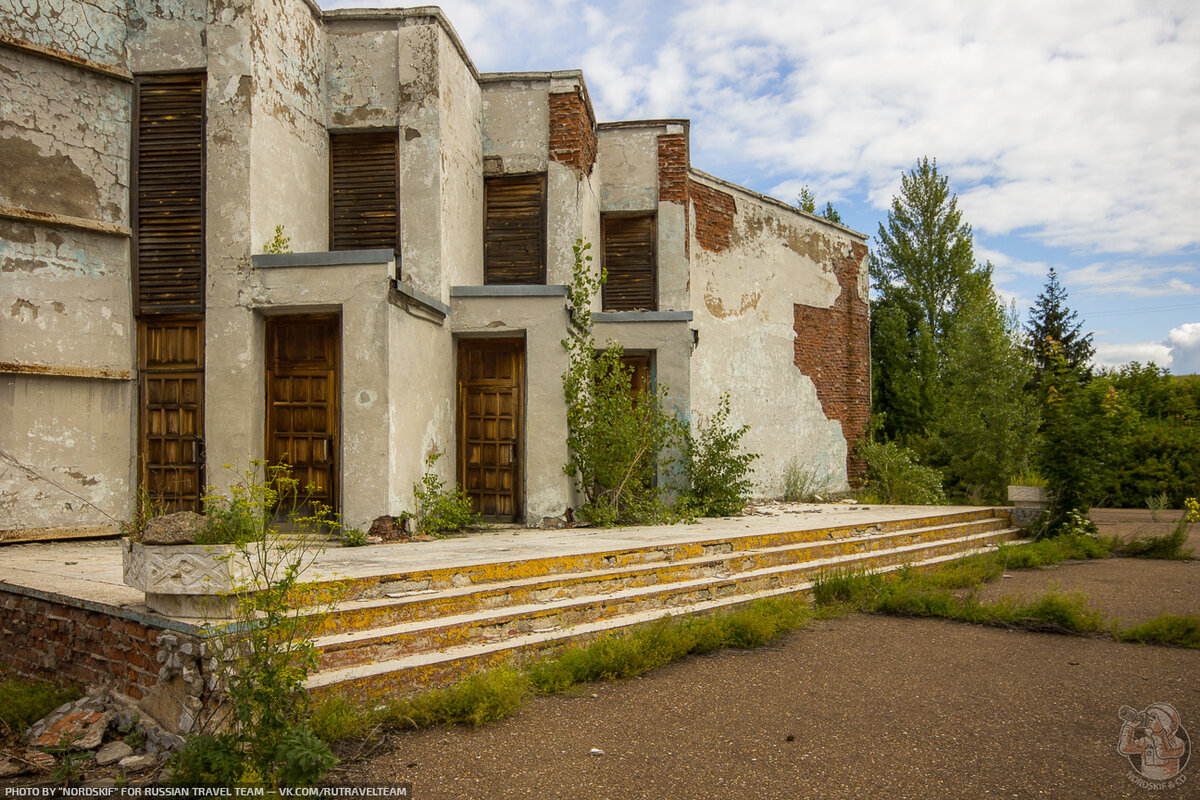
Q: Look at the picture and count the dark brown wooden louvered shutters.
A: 4